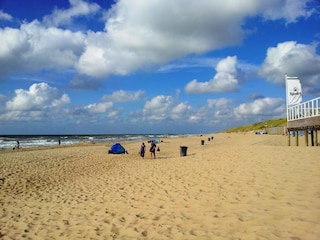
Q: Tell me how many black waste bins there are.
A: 4